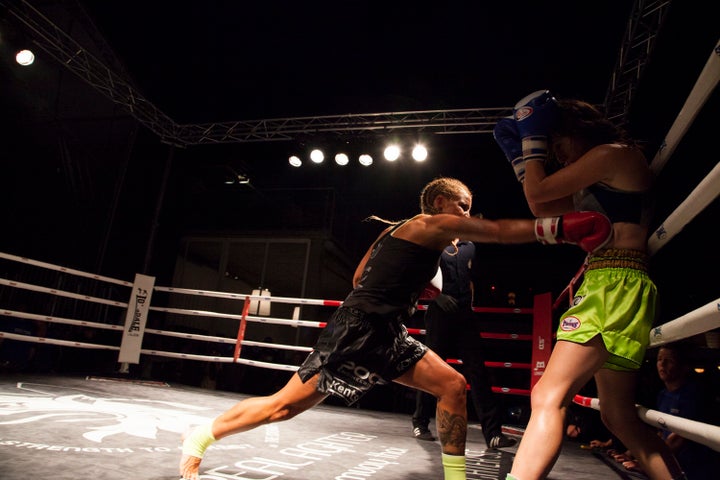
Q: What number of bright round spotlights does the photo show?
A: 7